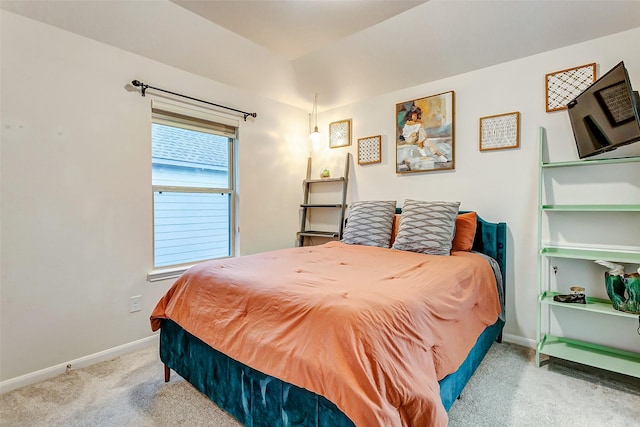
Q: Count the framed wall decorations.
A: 5